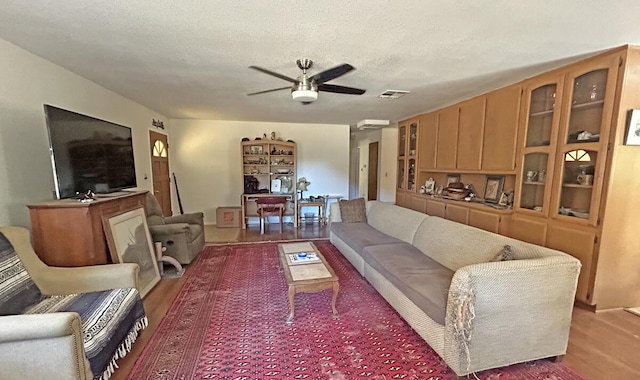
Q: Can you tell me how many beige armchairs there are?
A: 1